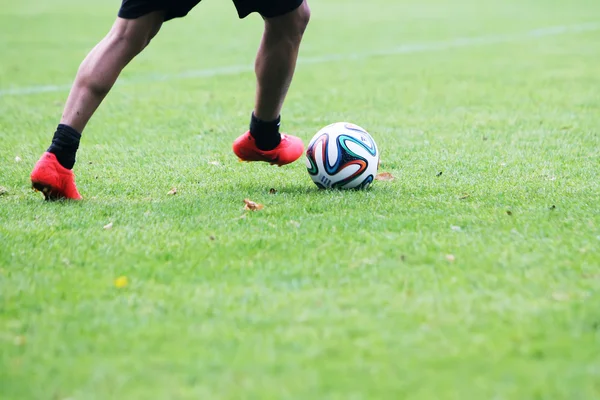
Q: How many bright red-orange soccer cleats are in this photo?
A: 2